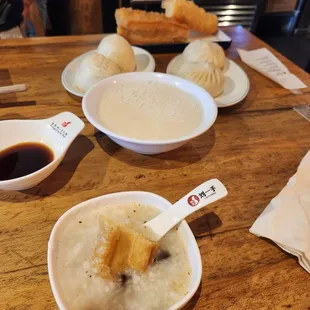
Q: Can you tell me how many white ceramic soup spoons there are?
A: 1